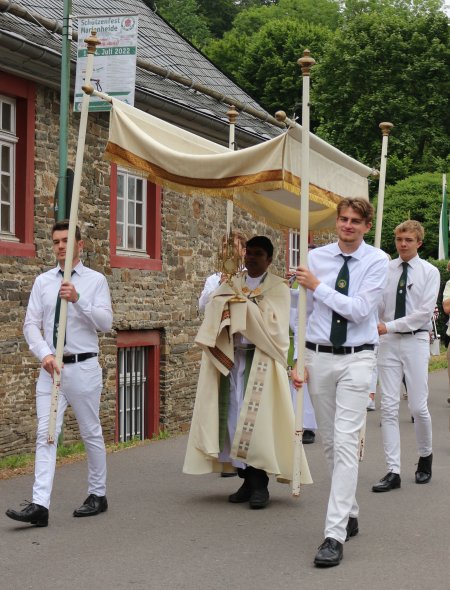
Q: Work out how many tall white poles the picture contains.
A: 4